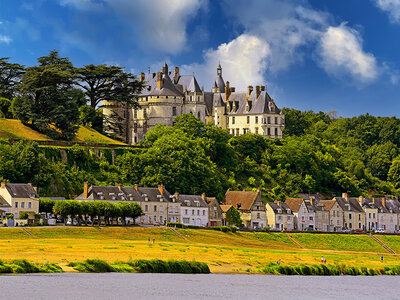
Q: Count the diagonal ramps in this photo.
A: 4